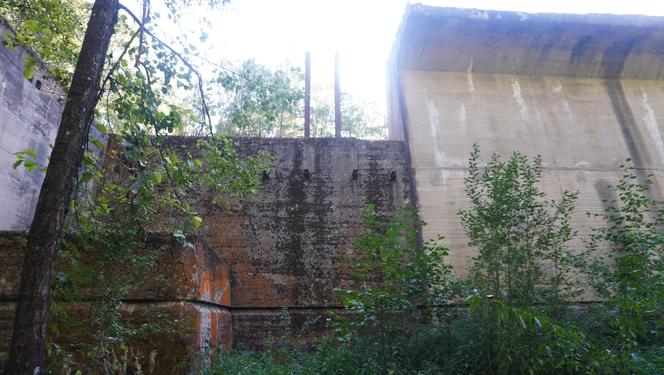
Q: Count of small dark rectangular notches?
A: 4